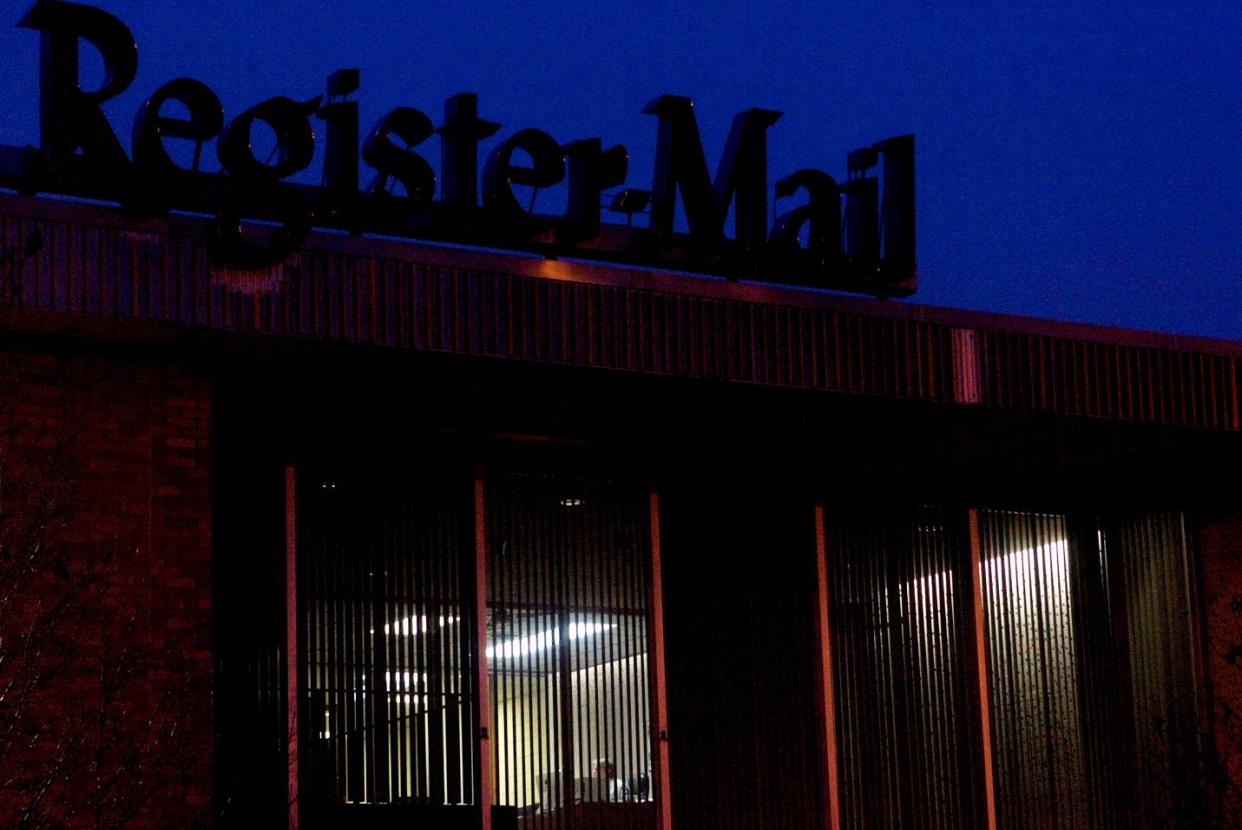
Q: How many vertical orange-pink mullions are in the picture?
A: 5